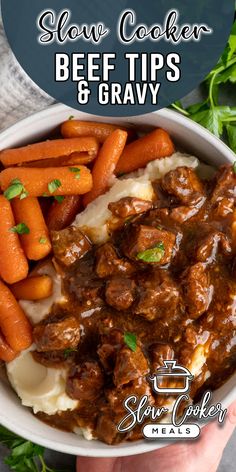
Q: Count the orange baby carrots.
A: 11